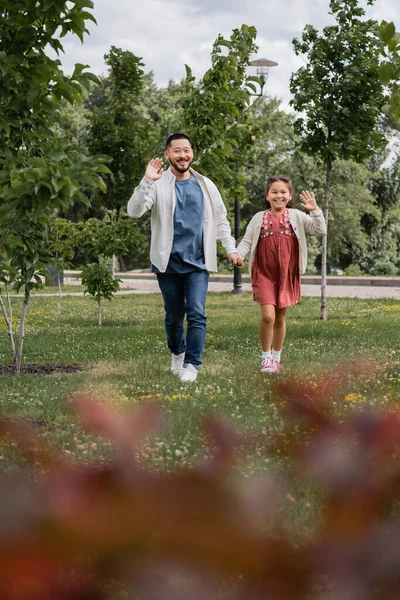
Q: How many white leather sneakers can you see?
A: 2